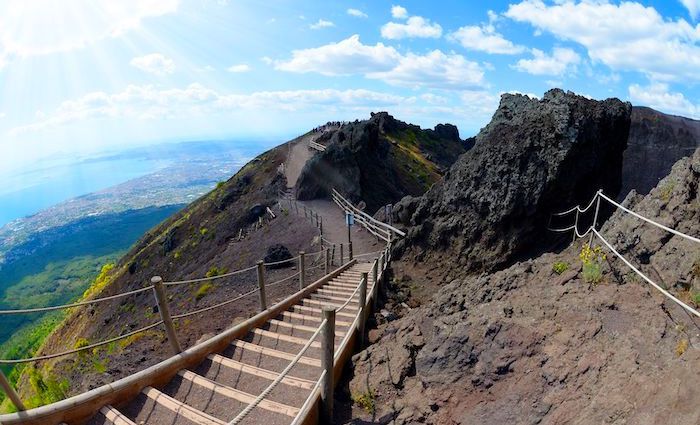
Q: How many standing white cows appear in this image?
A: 0